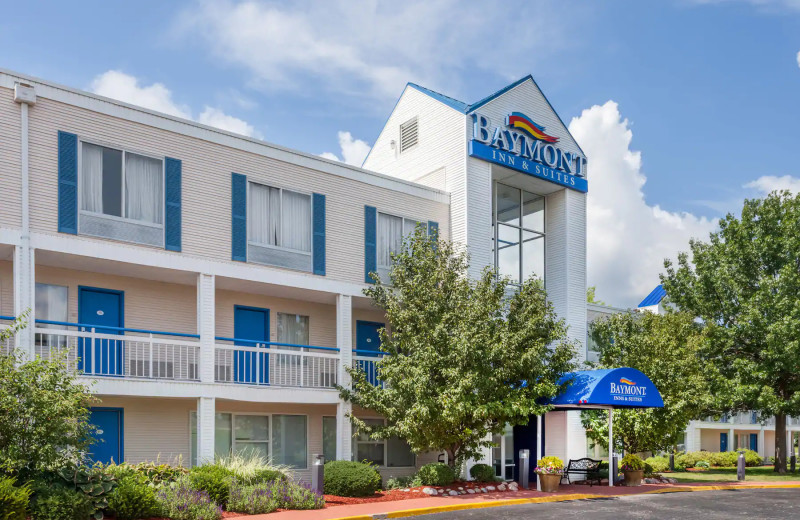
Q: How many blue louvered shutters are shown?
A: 6